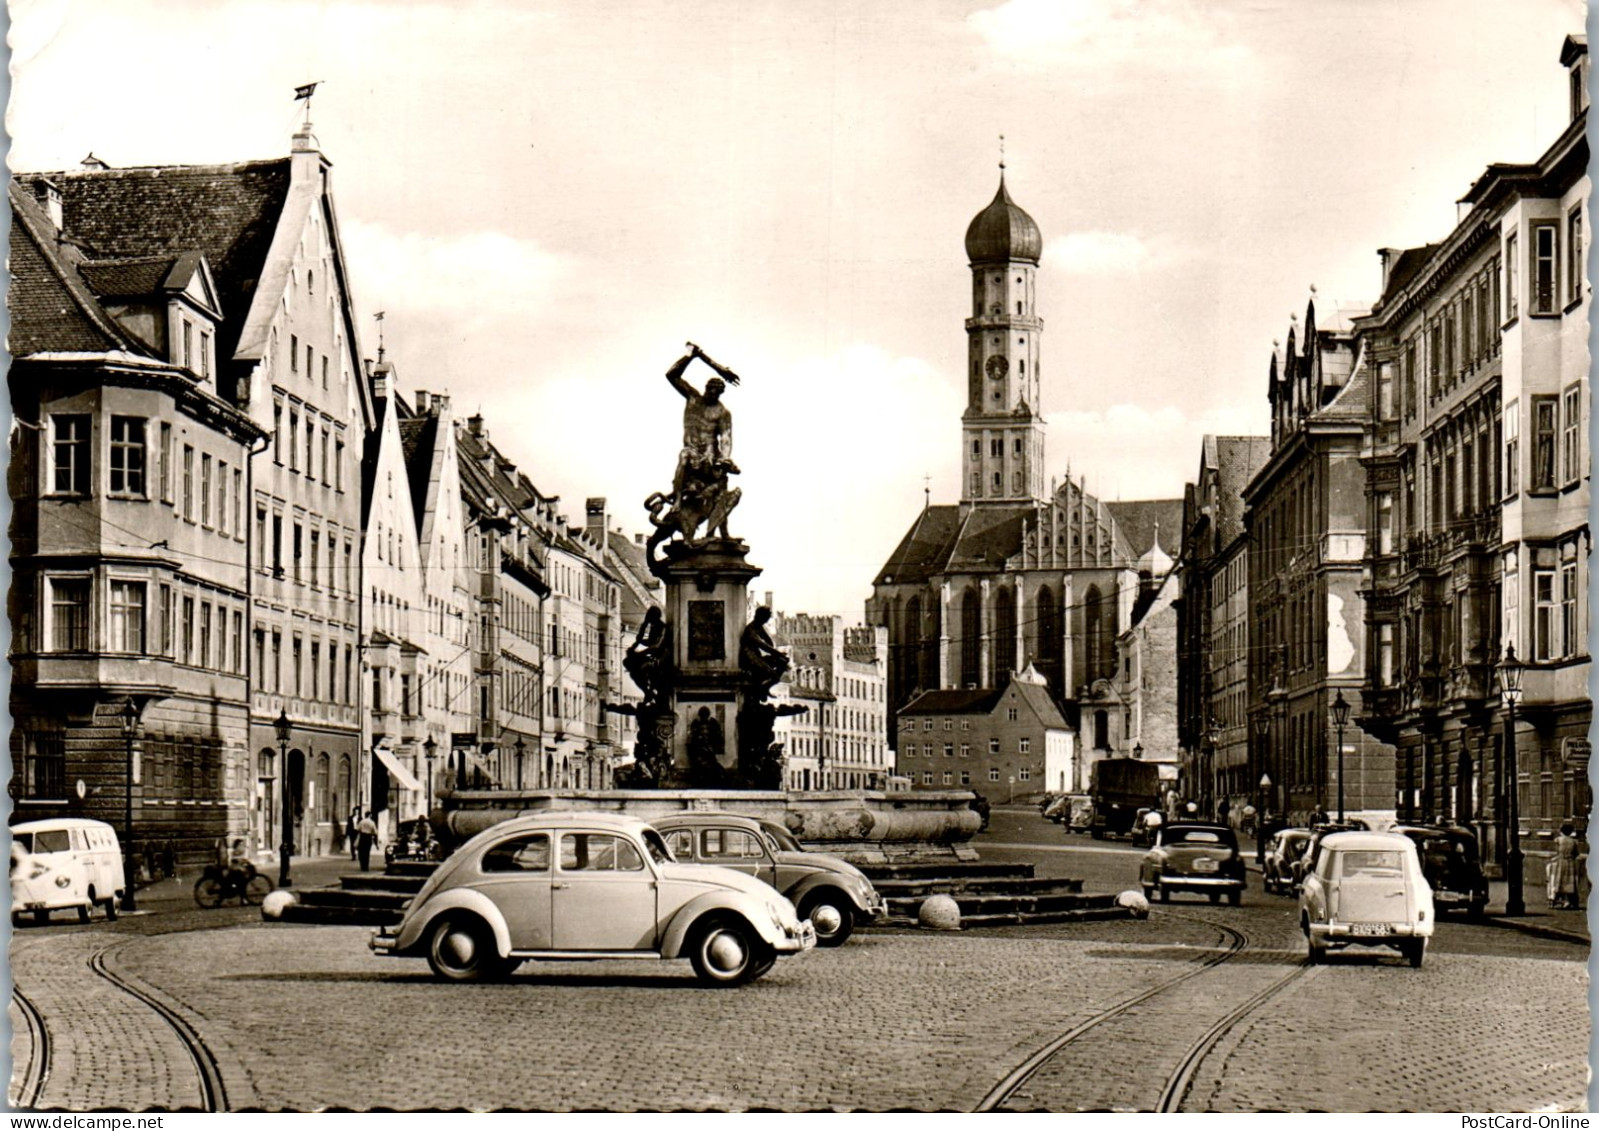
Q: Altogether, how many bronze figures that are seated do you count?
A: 2